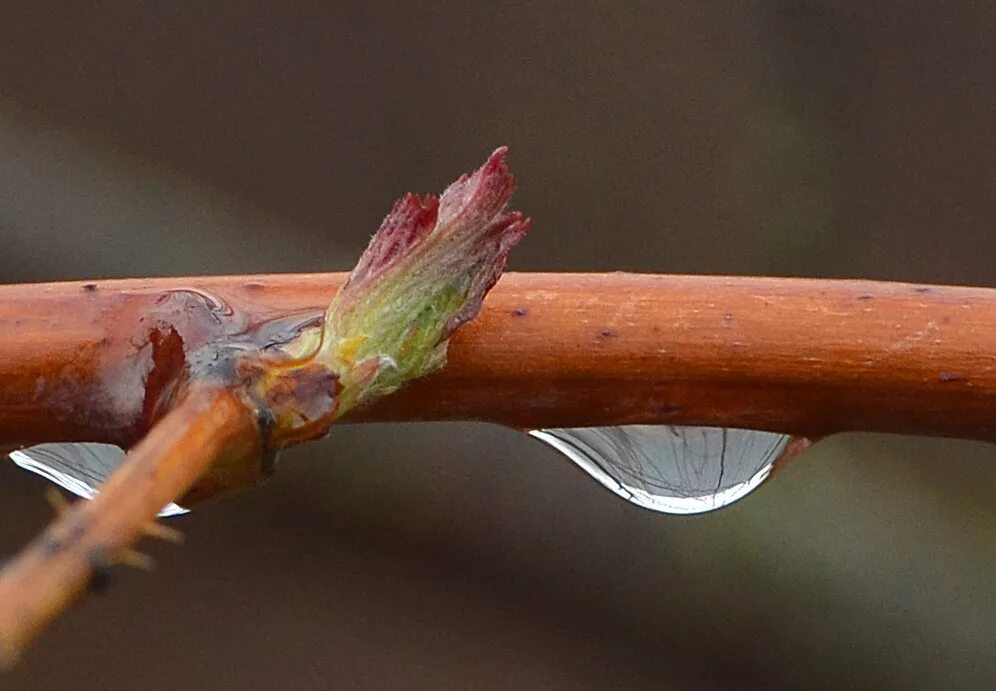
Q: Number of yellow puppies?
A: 0